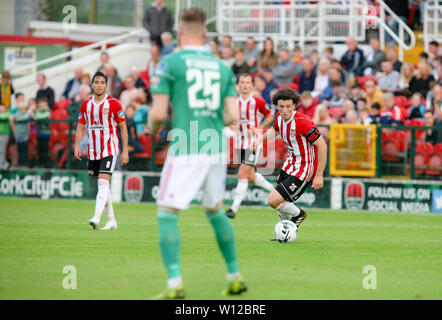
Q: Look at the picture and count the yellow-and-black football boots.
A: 2